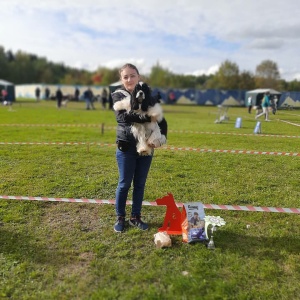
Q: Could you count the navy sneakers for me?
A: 2